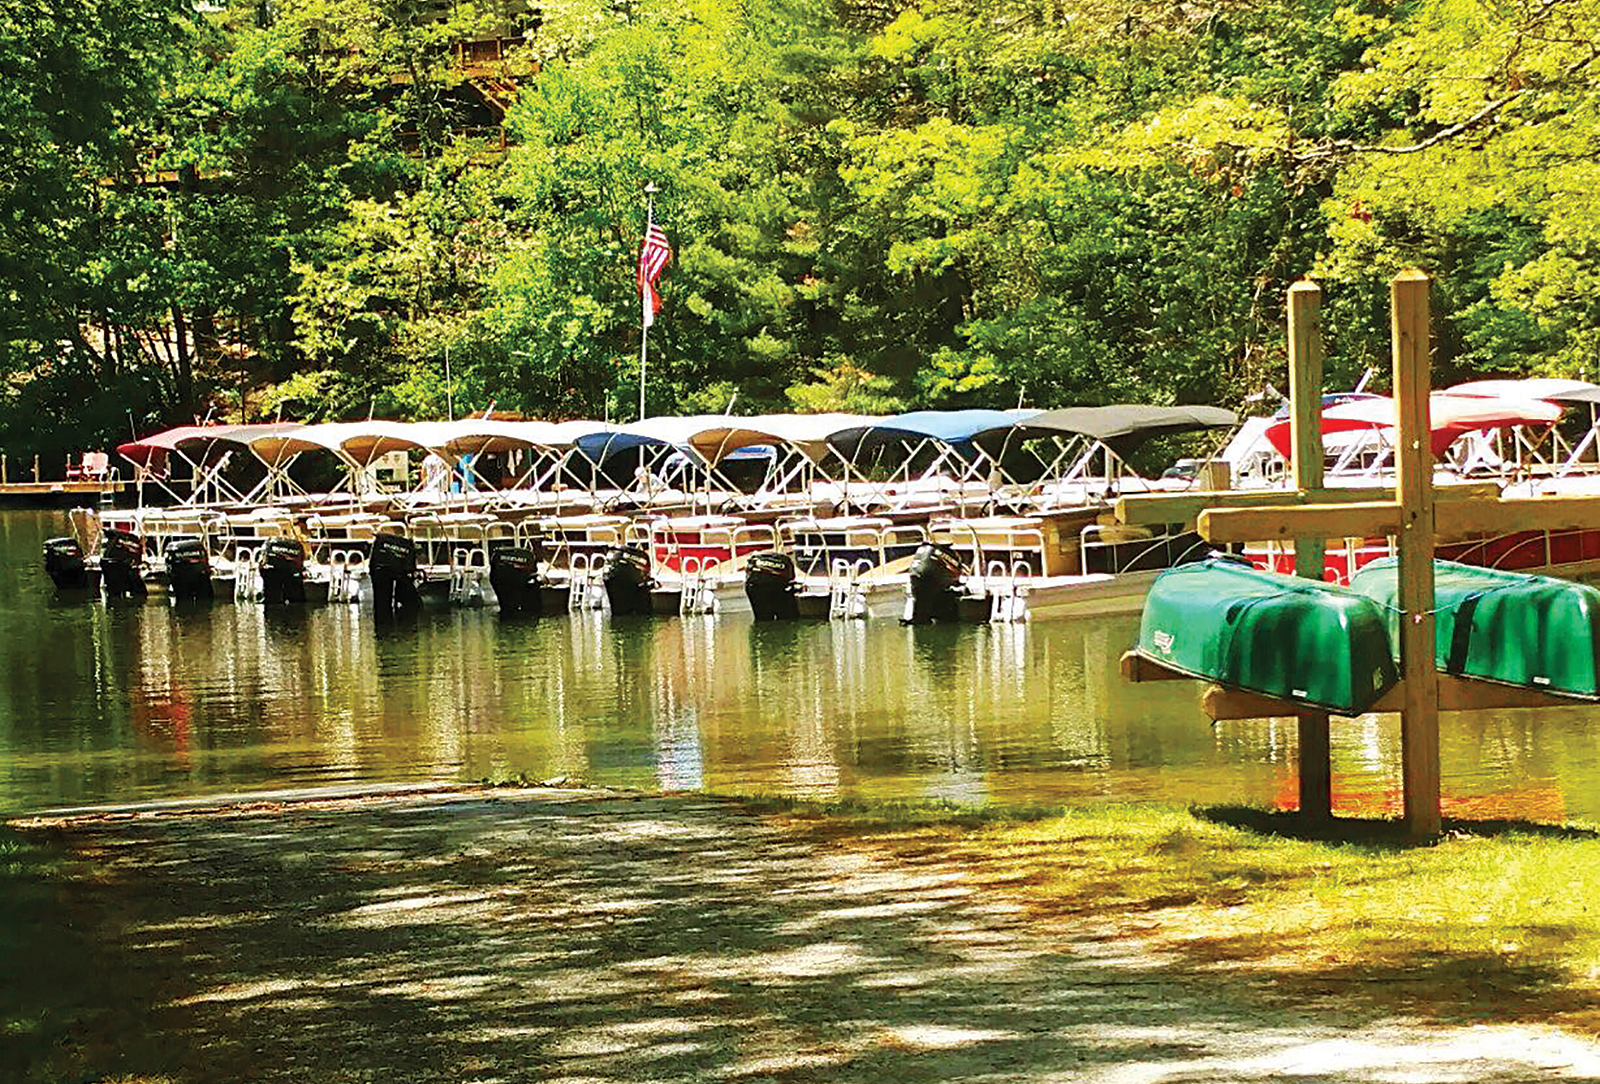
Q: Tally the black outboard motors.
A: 9